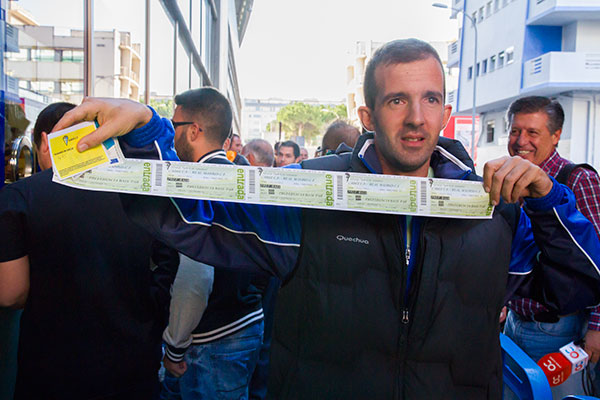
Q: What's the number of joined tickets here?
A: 5